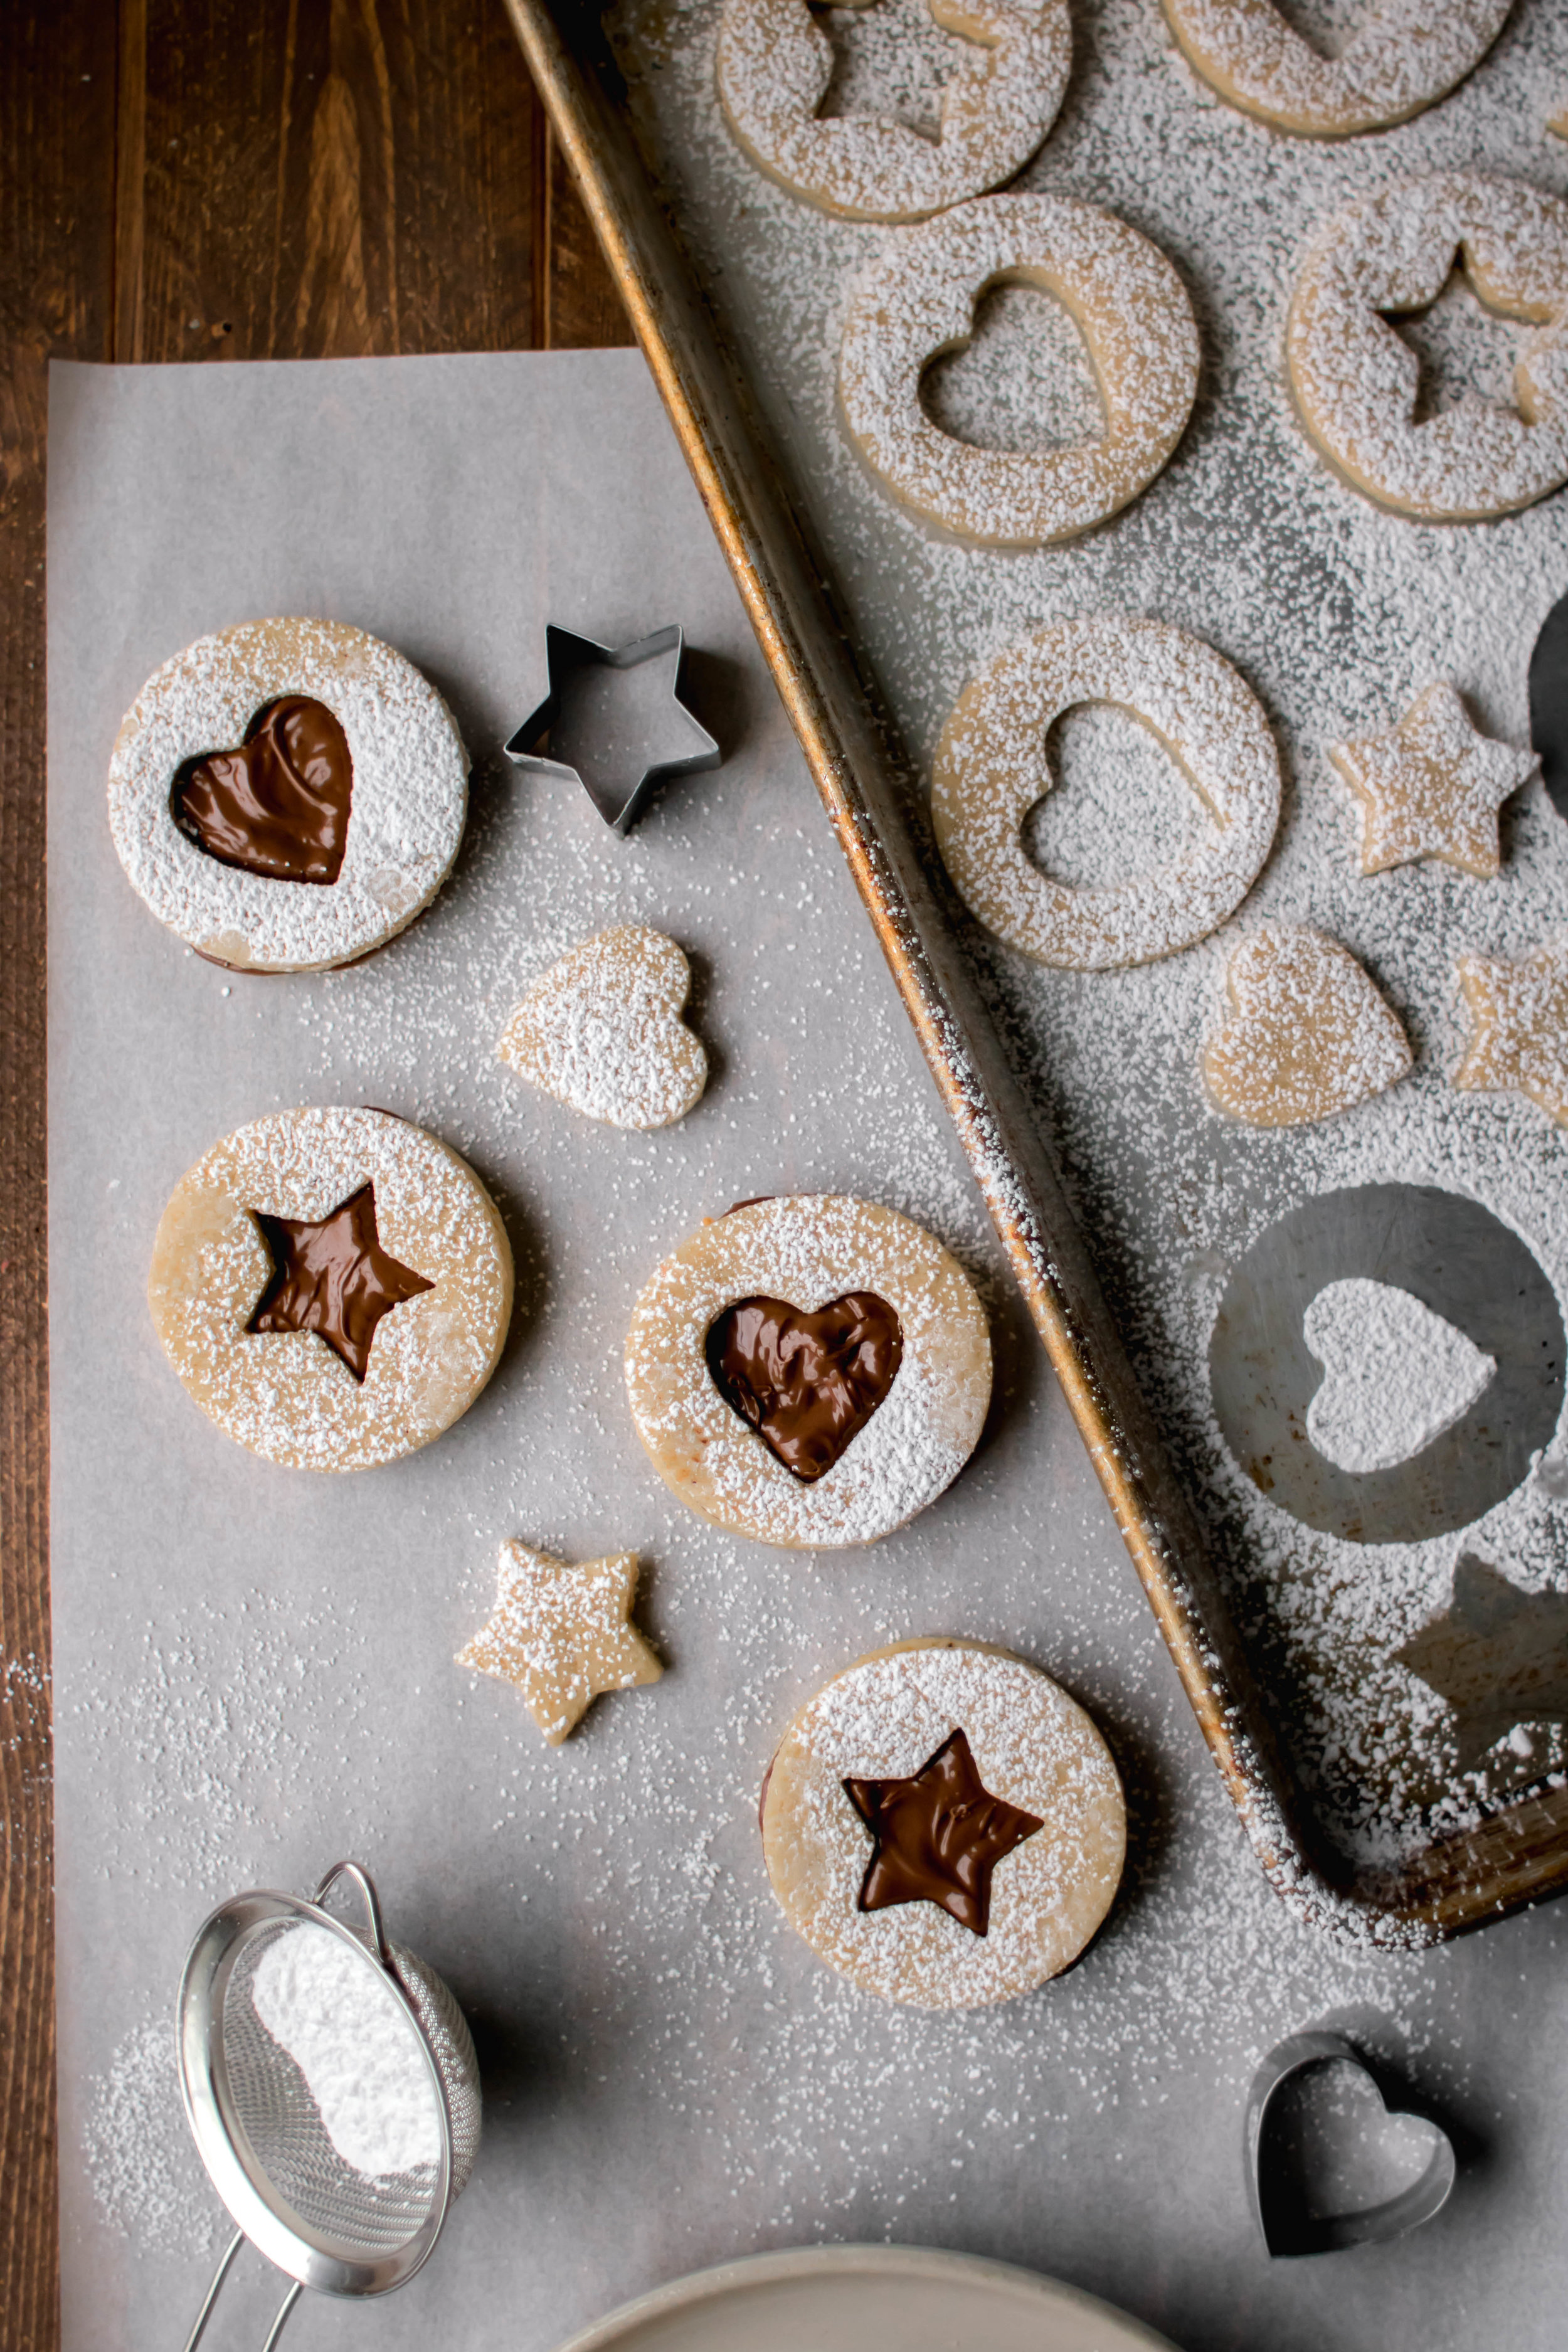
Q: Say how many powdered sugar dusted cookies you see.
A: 14